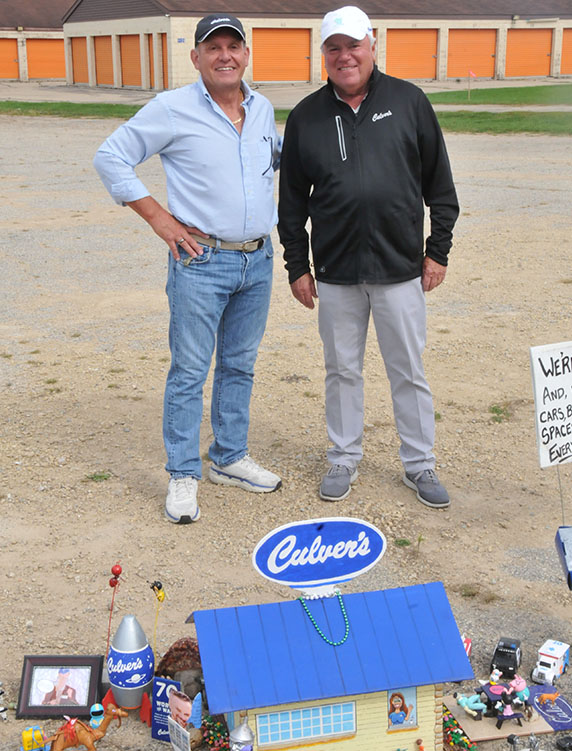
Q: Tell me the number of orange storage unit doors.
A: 13